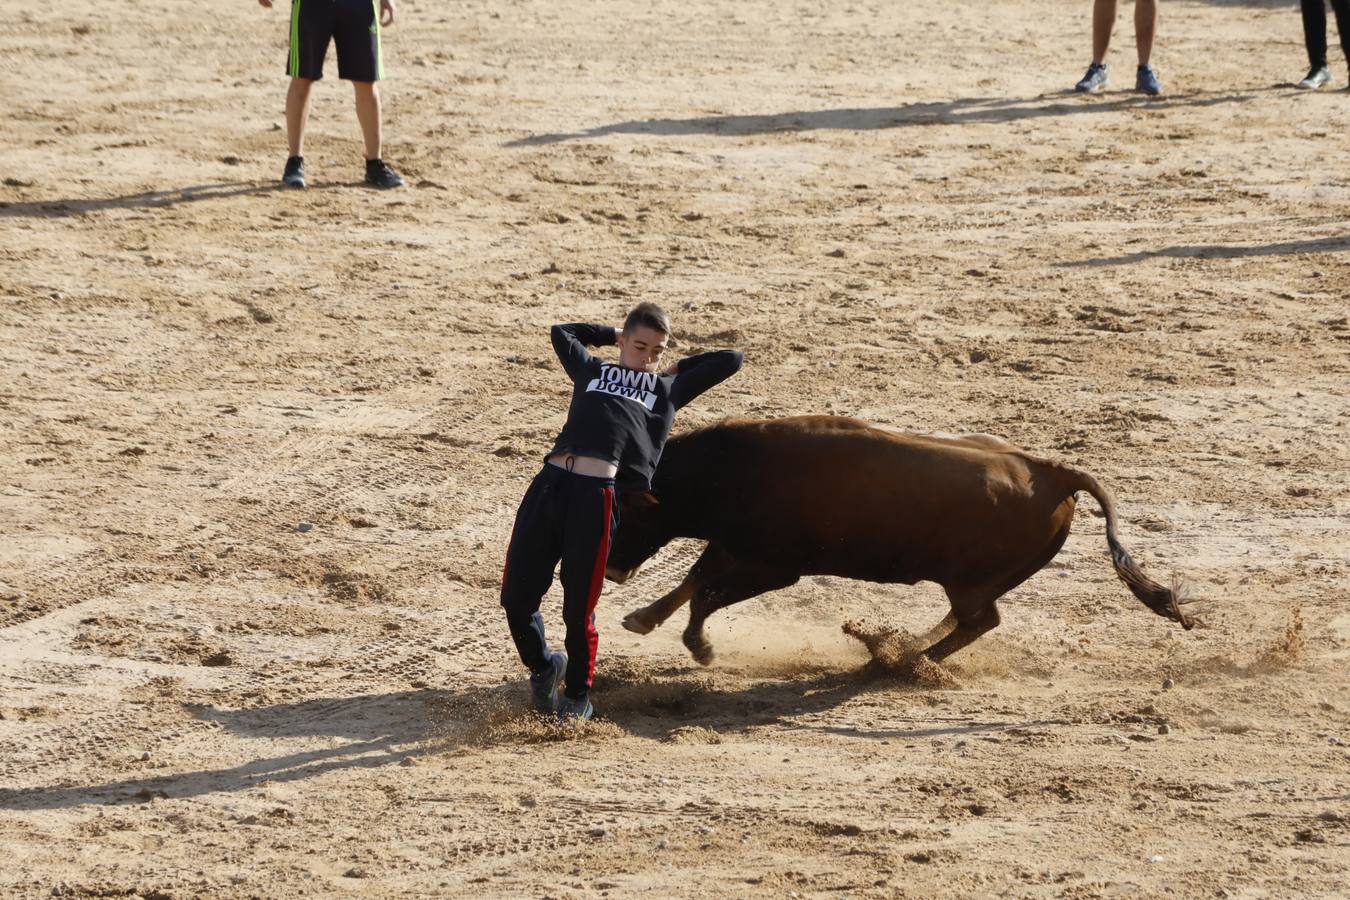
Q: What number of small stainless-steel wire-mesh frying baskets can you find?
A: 0